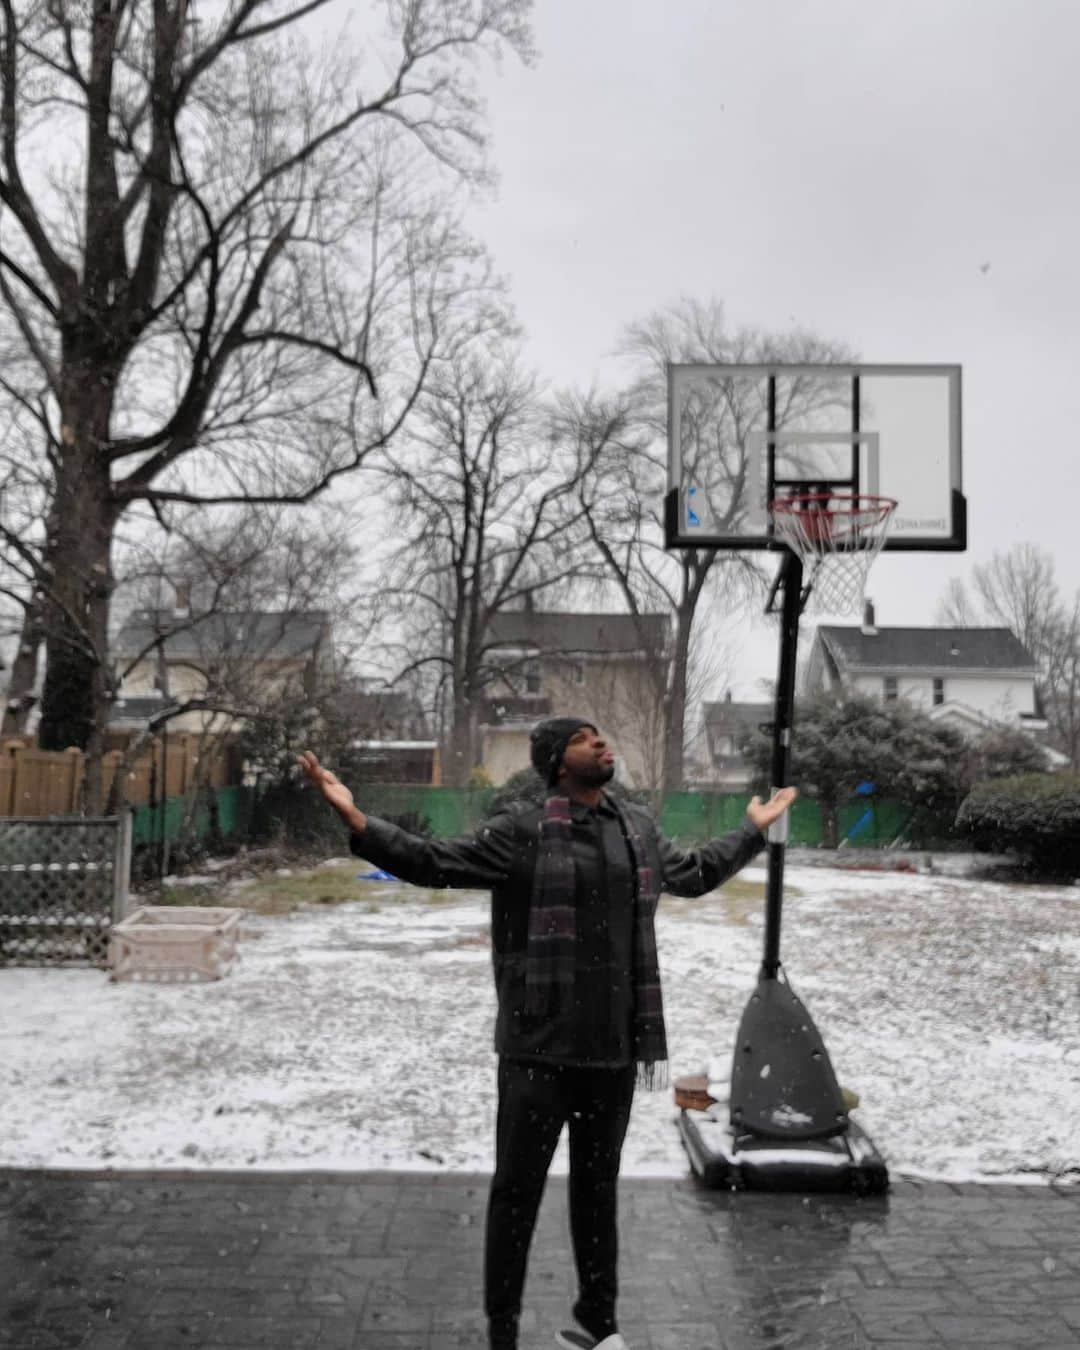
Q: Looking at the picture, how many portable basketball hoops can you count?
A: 1